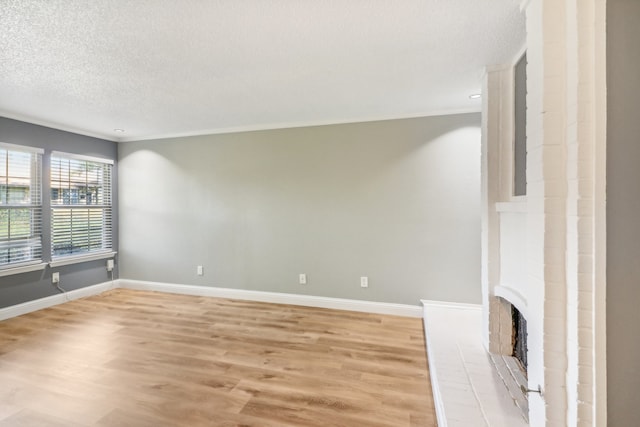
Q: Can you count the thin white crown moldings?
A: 2